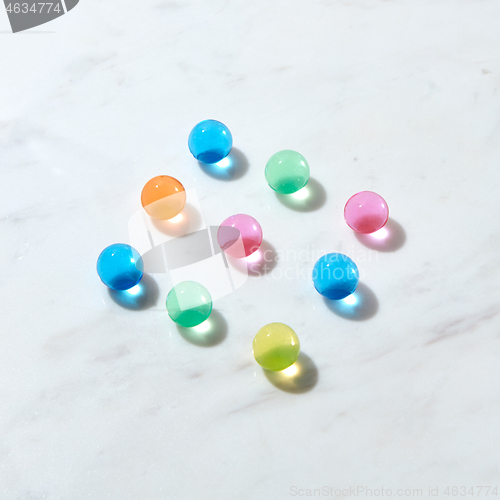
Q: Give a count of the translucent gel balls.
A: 9